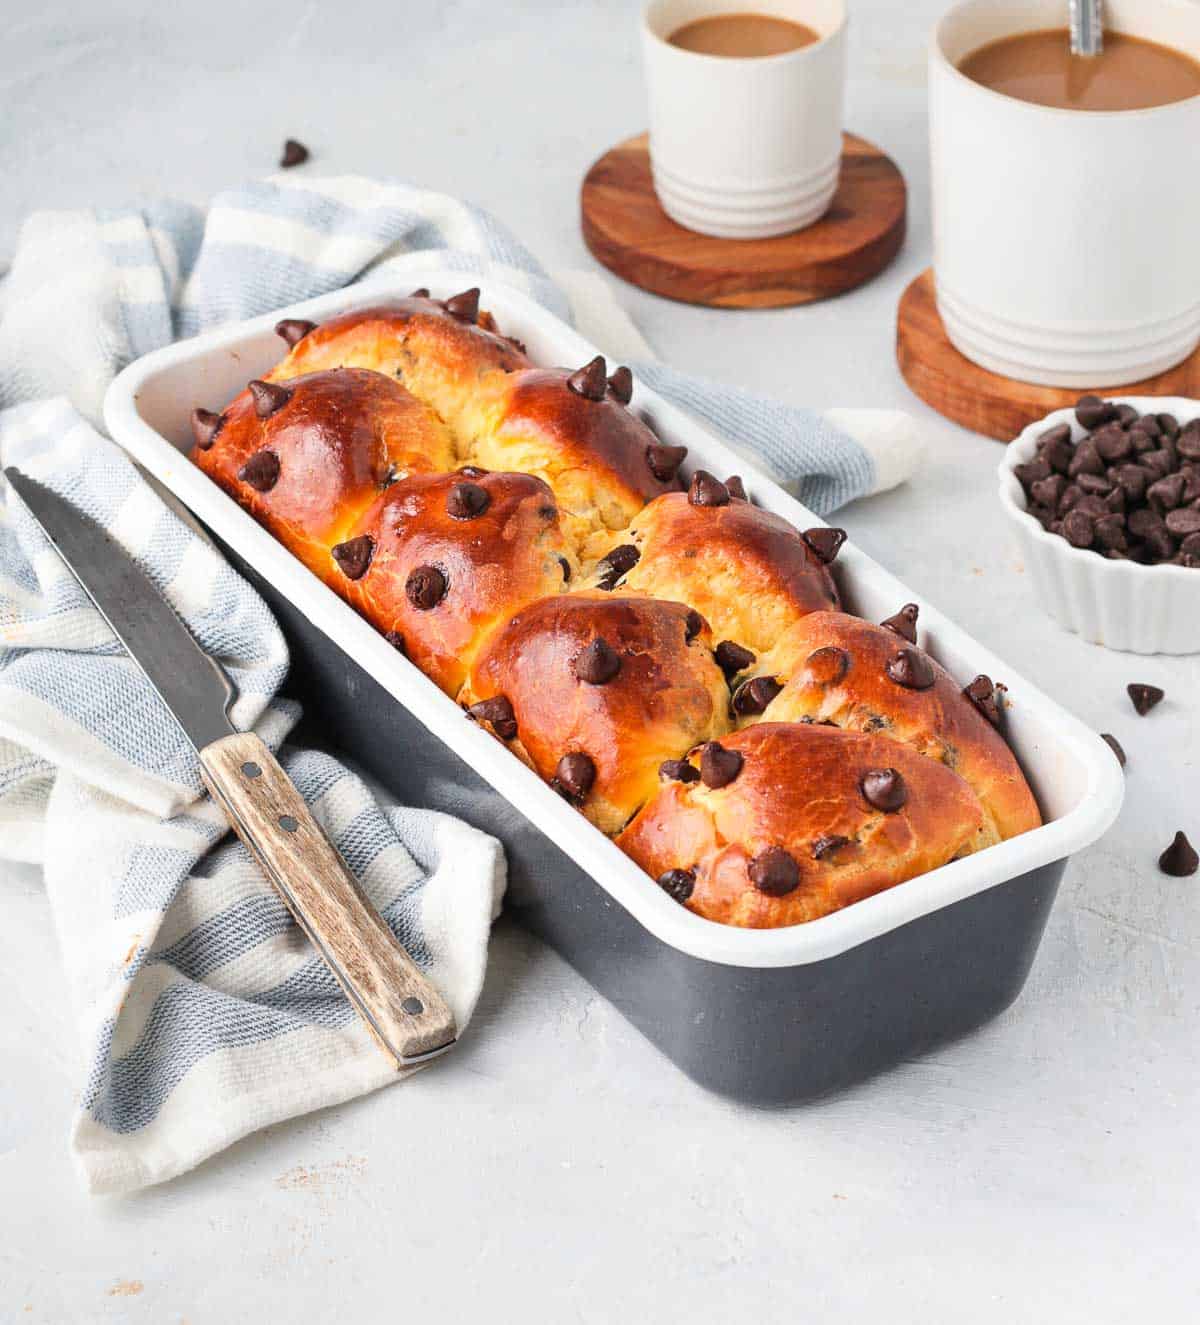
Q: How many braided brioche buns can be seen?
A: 8